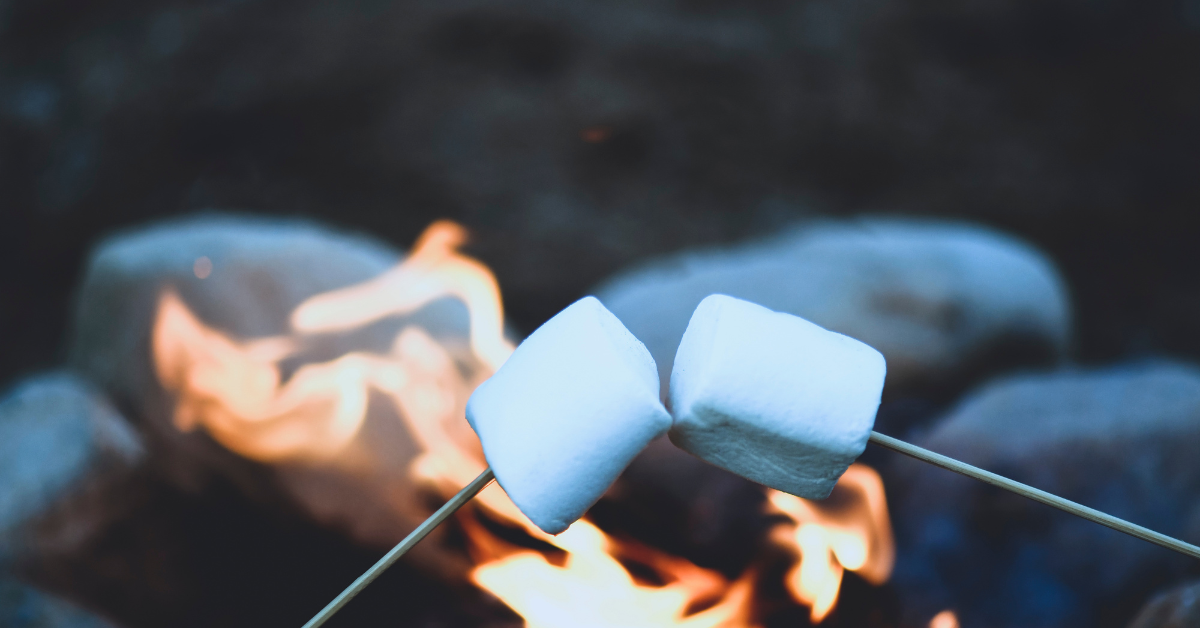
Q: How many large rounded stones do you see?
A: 4